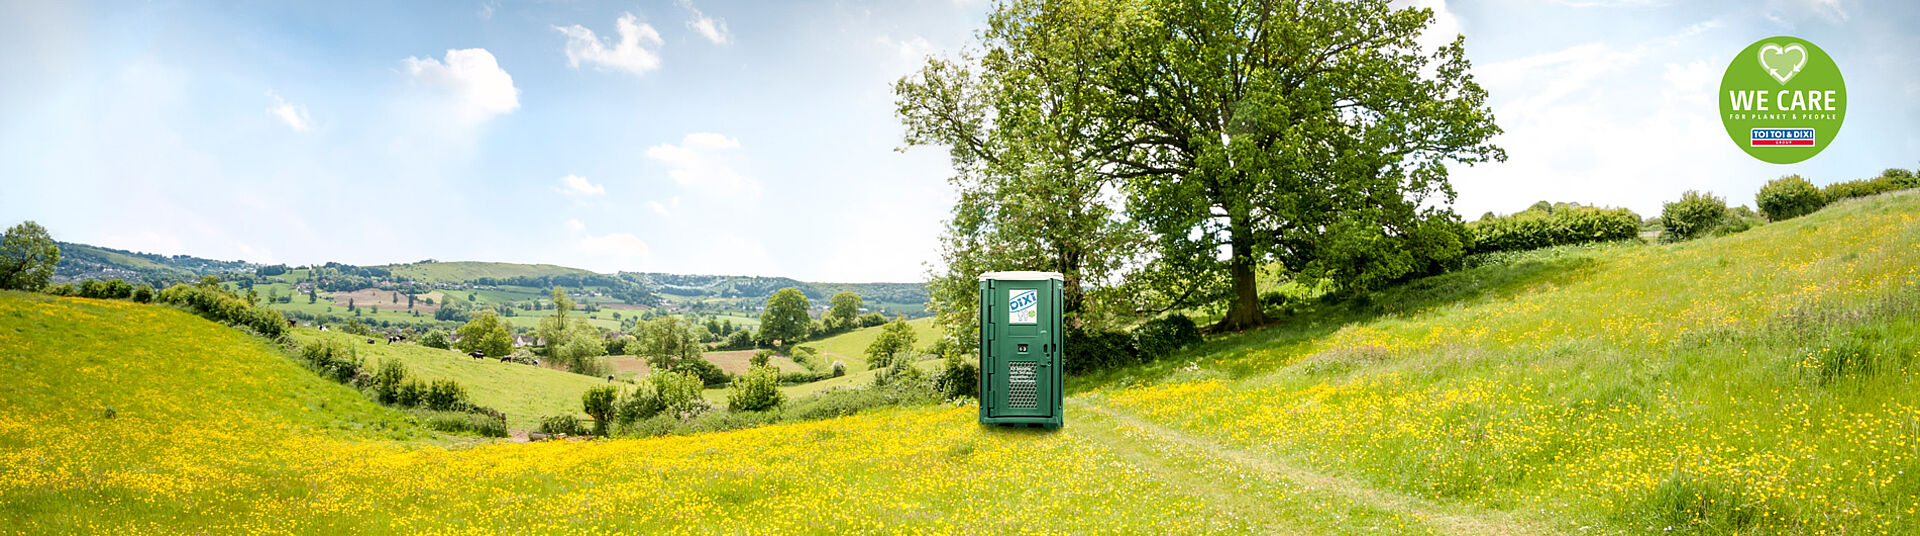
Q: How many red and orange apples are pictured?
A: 0